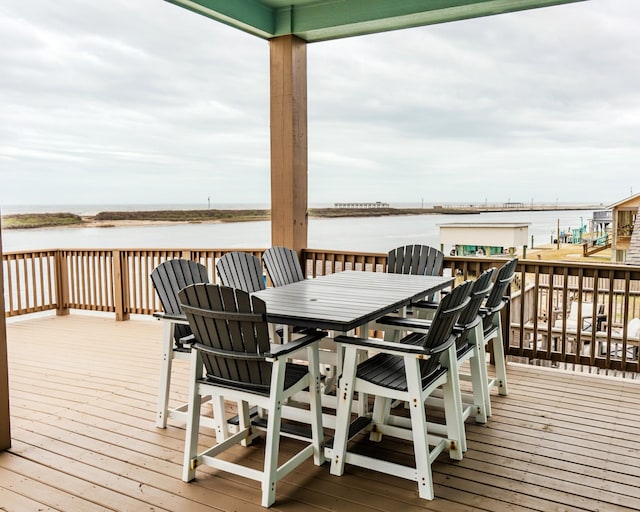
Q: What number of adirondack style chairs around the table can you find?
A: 8